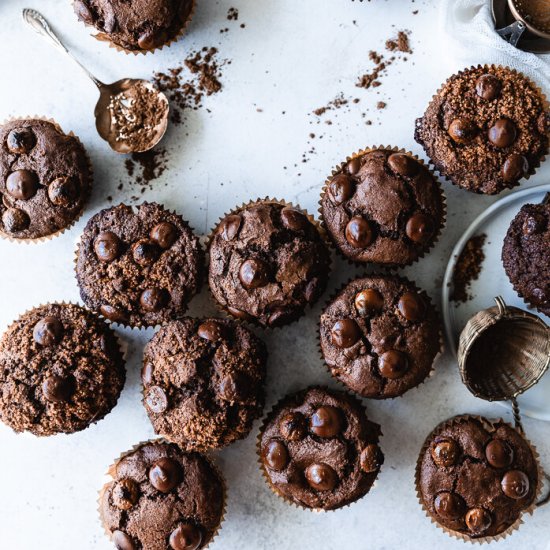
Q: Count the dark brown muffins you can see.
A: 13